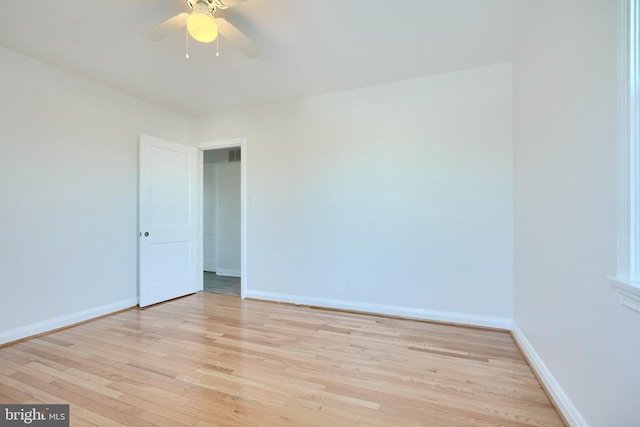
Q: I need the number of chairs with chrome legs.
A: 0